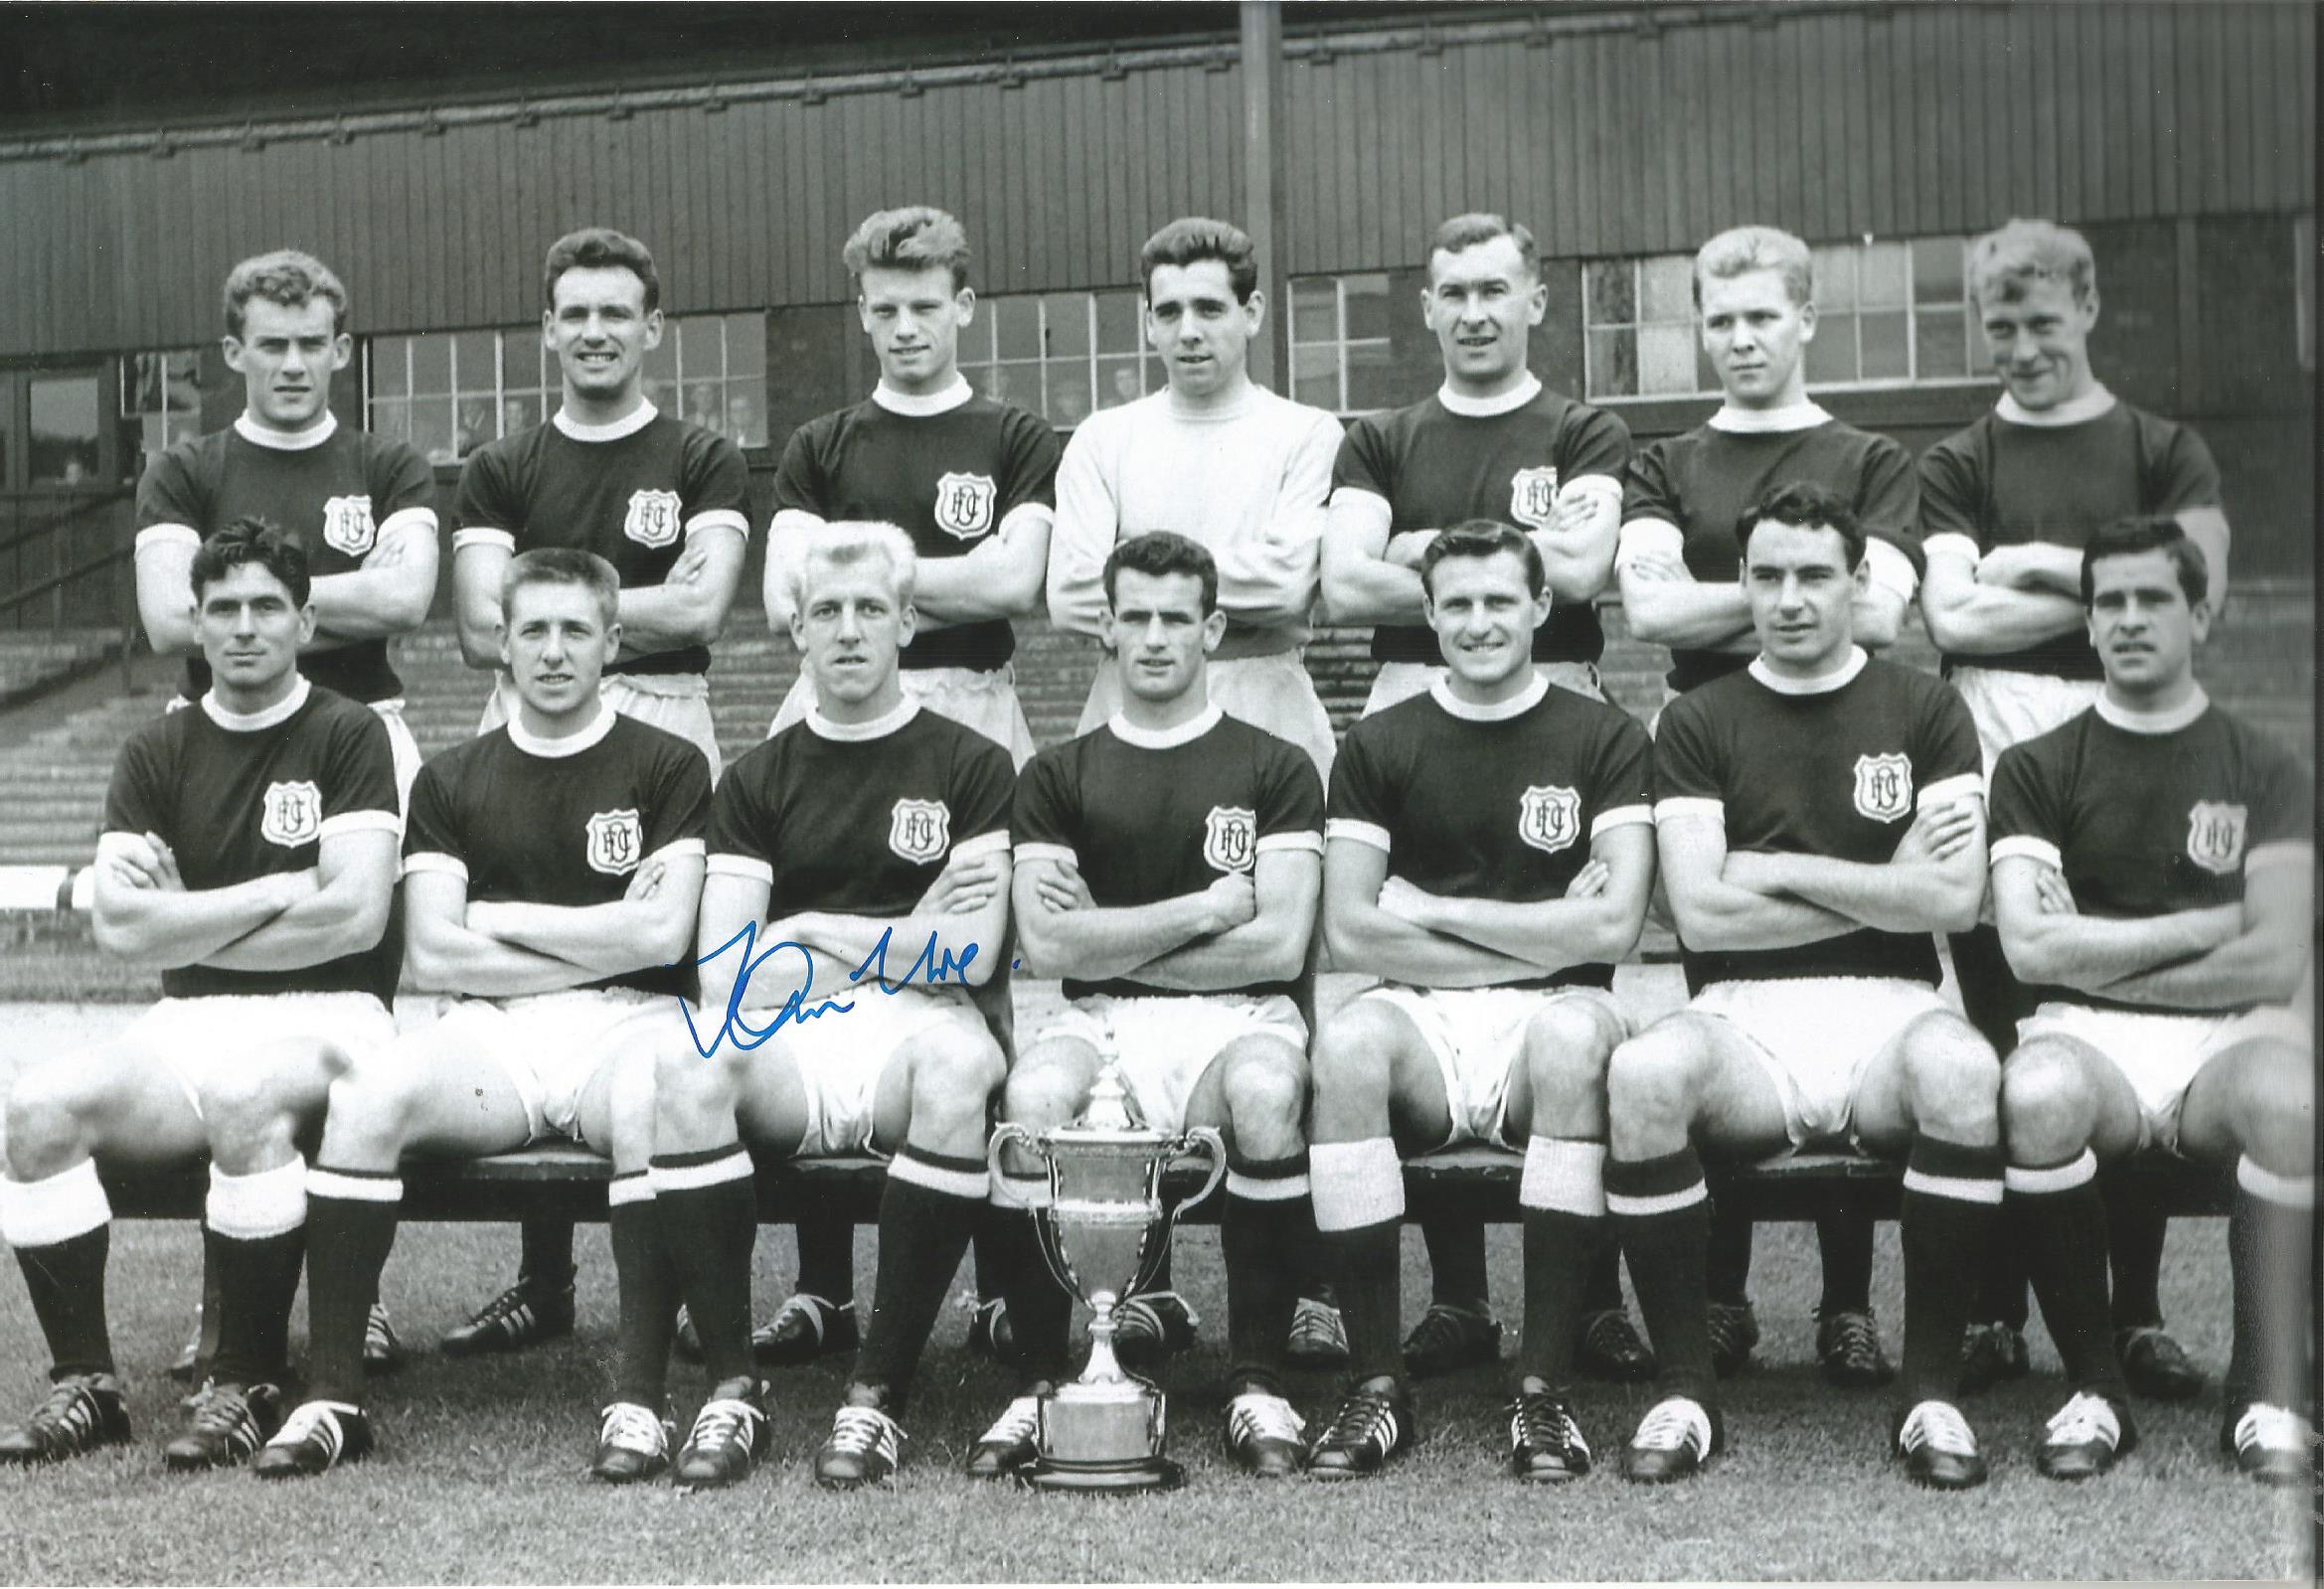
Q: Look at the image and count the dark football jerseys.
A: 13